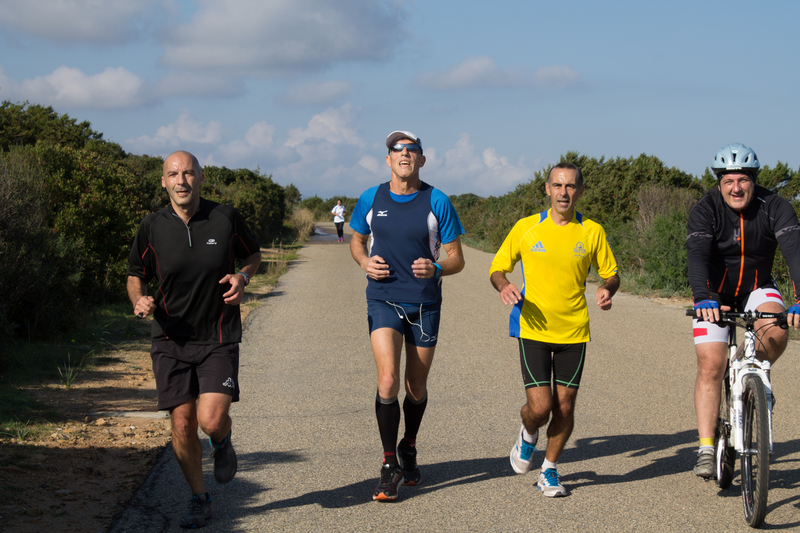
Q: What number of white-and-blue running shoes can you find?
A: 2